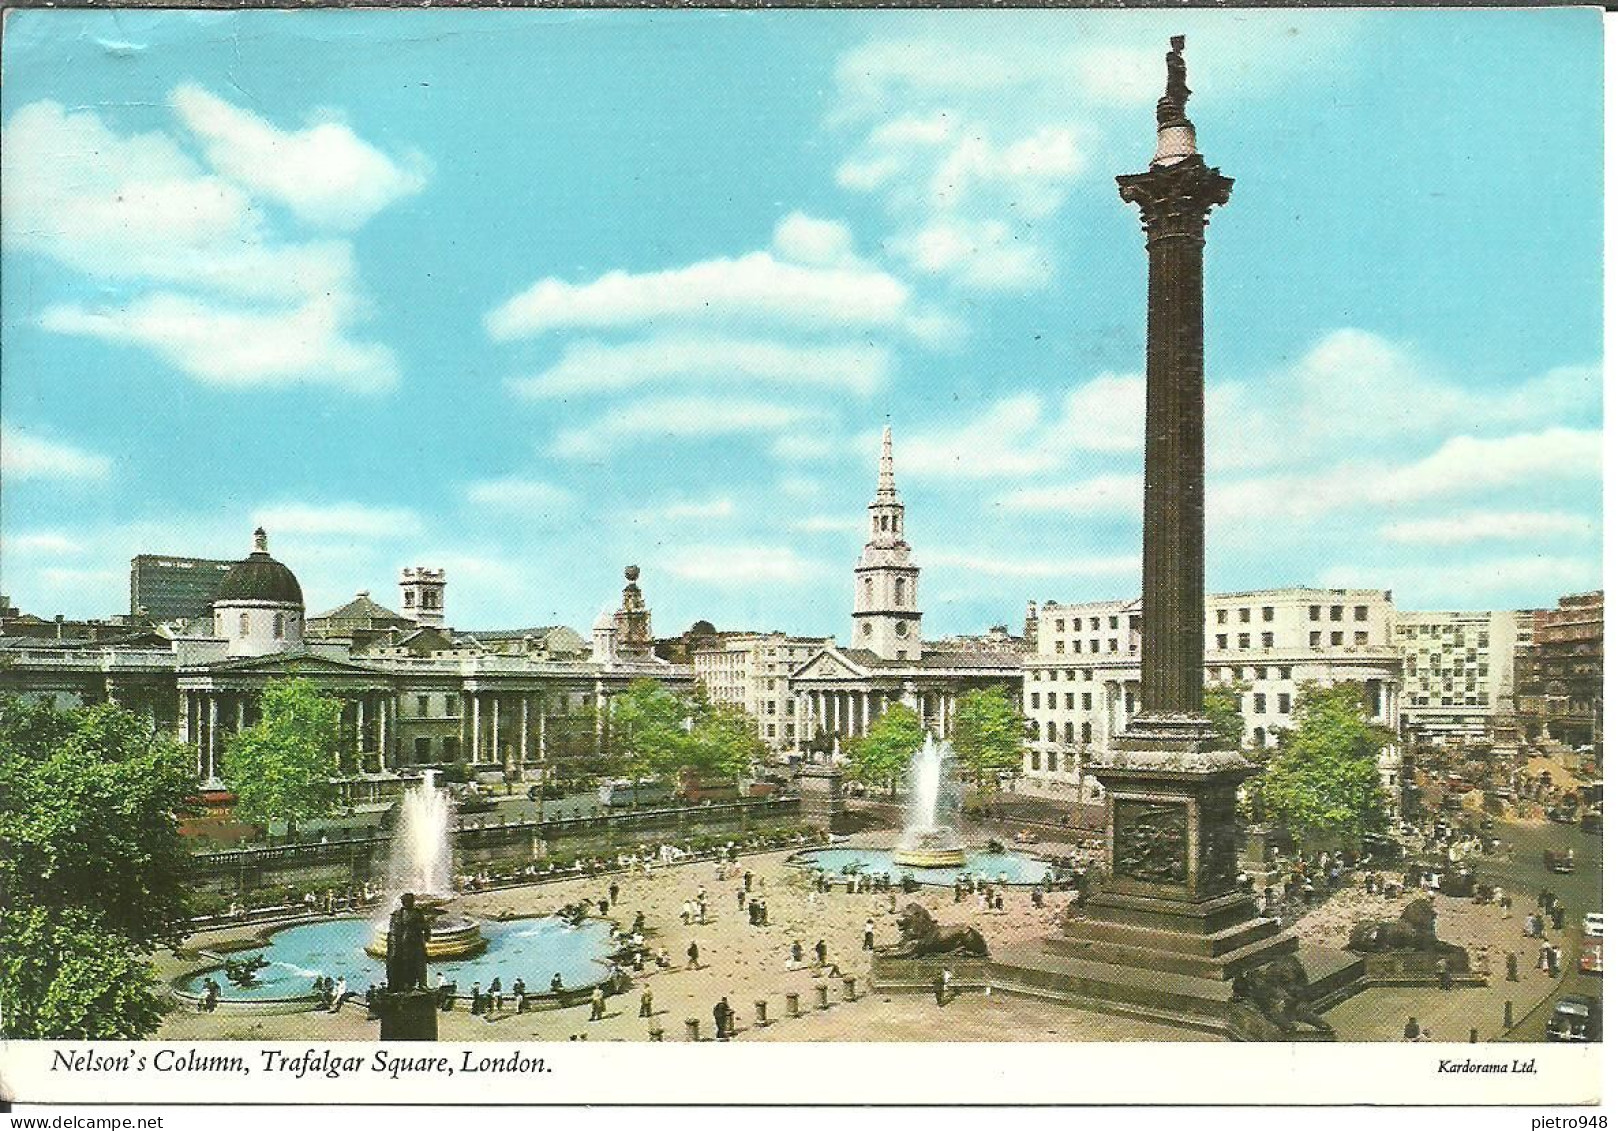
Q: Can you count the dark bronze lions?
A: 3